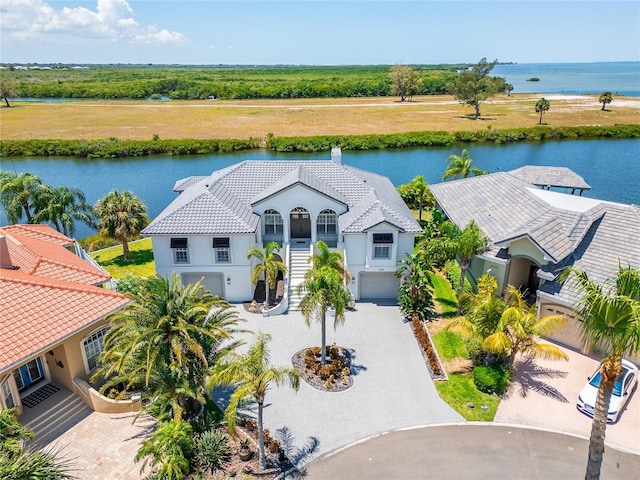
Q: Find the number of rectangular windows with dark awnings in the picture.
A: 3